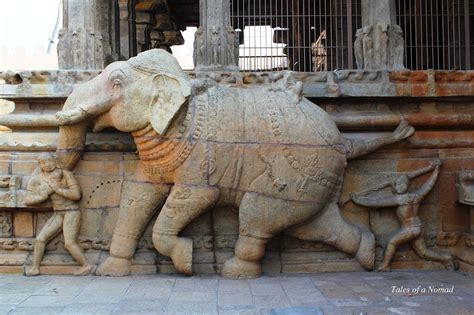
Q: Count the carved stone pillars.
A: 3